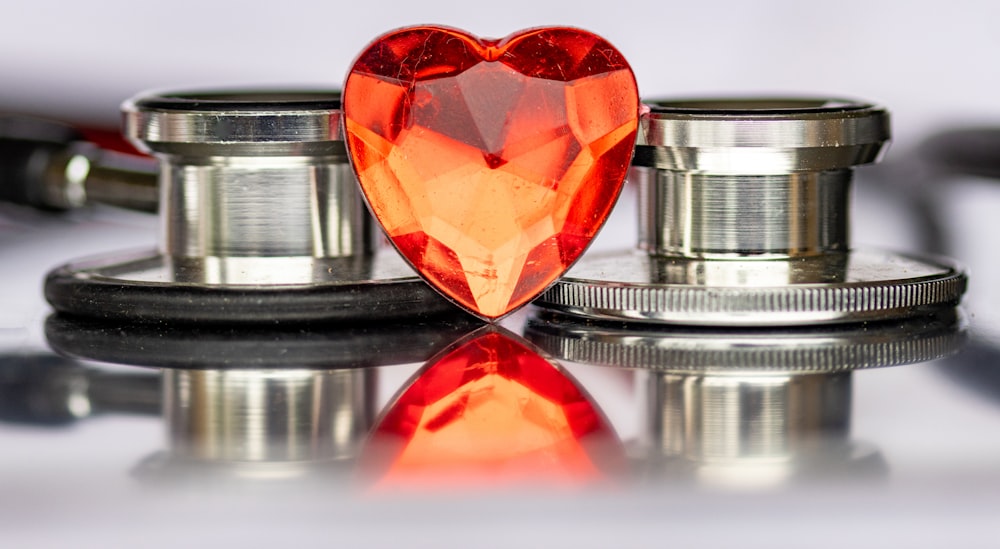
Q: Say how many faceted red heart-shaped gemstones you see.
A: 1